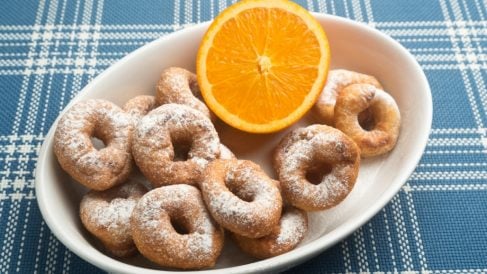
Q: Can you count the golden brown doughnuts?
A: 12